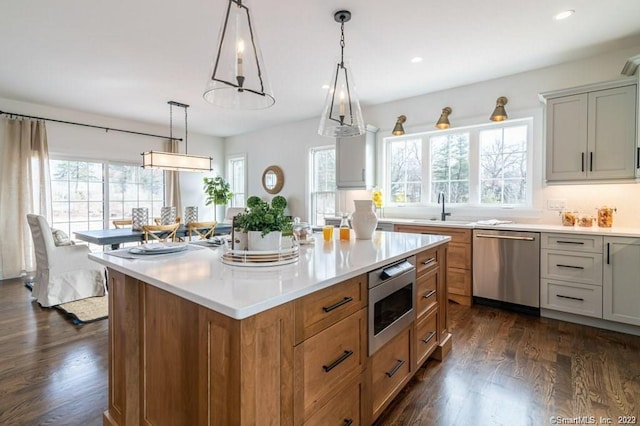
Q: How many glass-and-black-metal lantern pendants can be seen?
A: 2